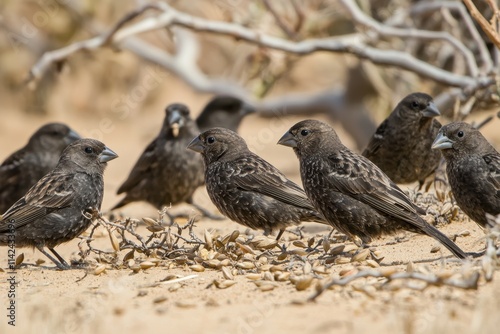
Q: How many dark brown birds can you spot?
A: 8